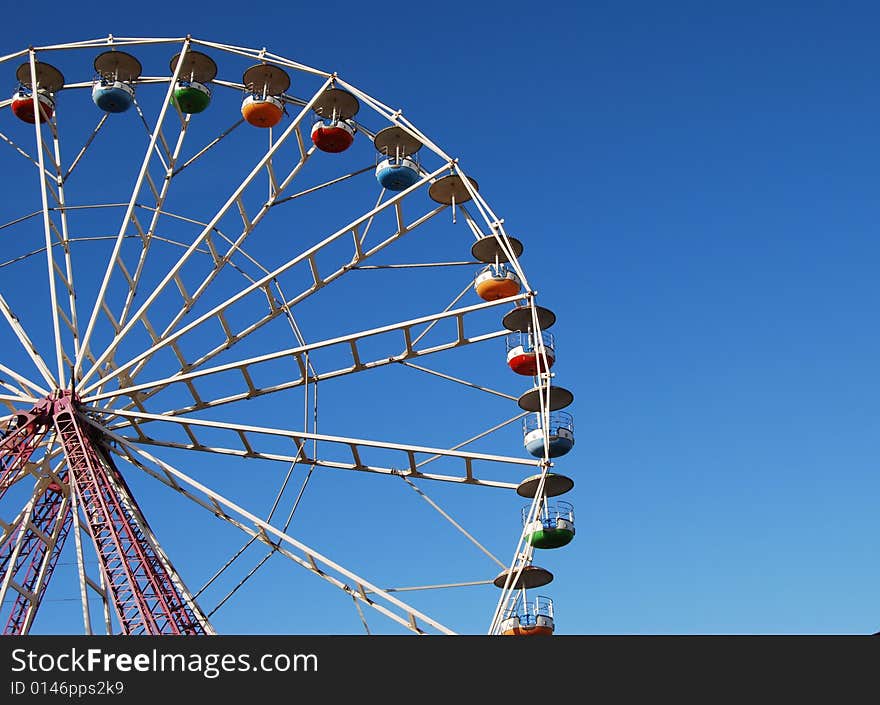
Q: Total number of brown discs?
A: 12